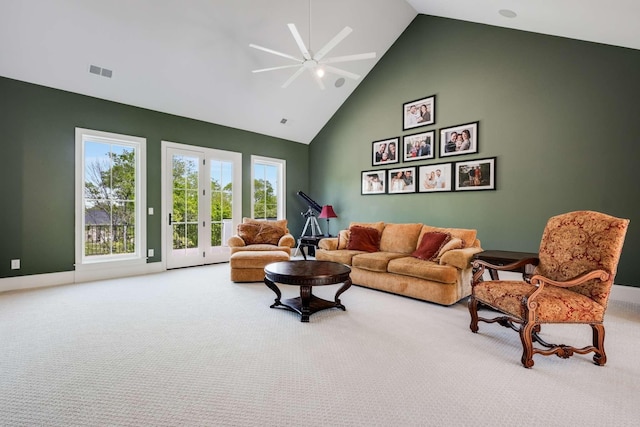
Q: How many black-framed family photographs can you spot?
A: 8